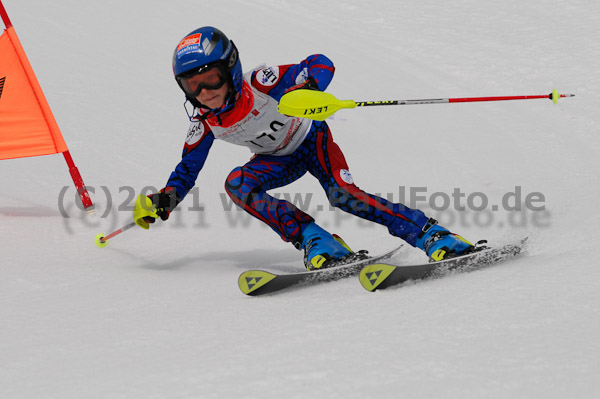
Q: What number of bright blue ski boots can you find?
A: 2